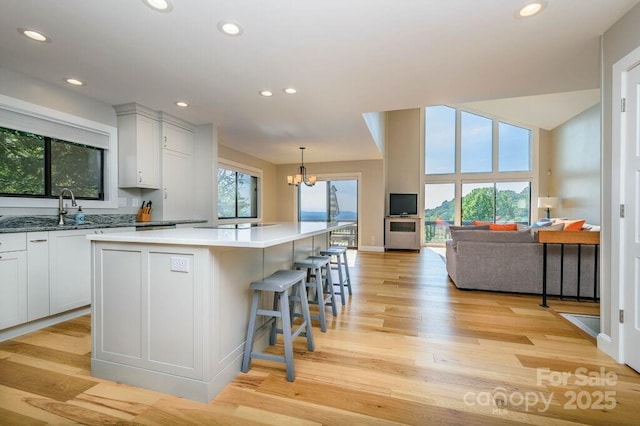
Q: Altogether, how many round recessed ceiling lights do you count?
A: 8